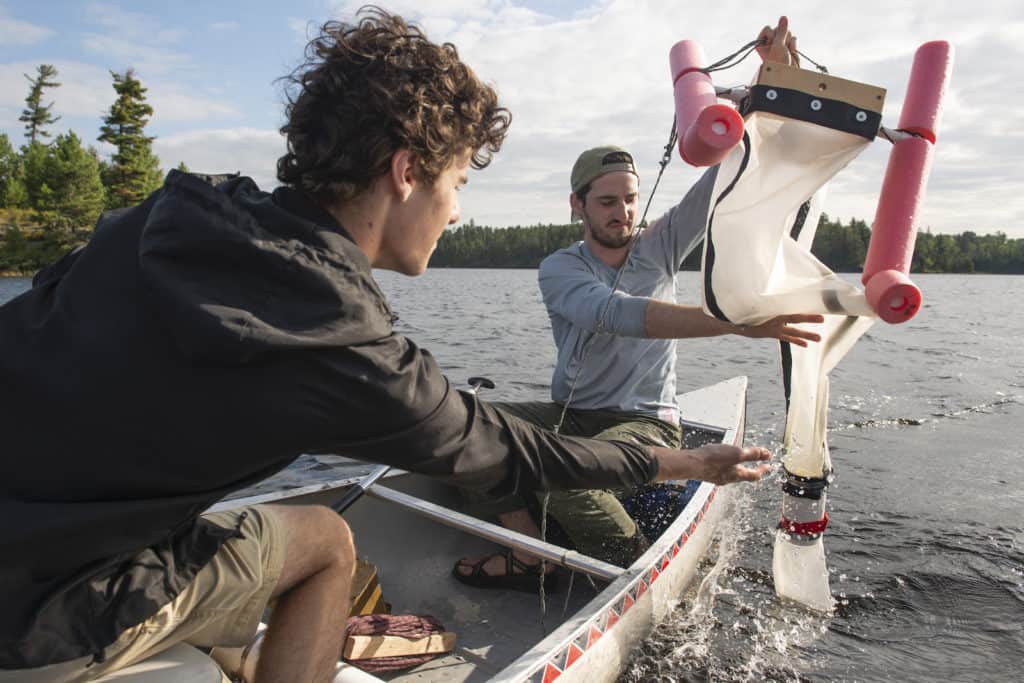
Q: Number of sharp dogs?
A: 0